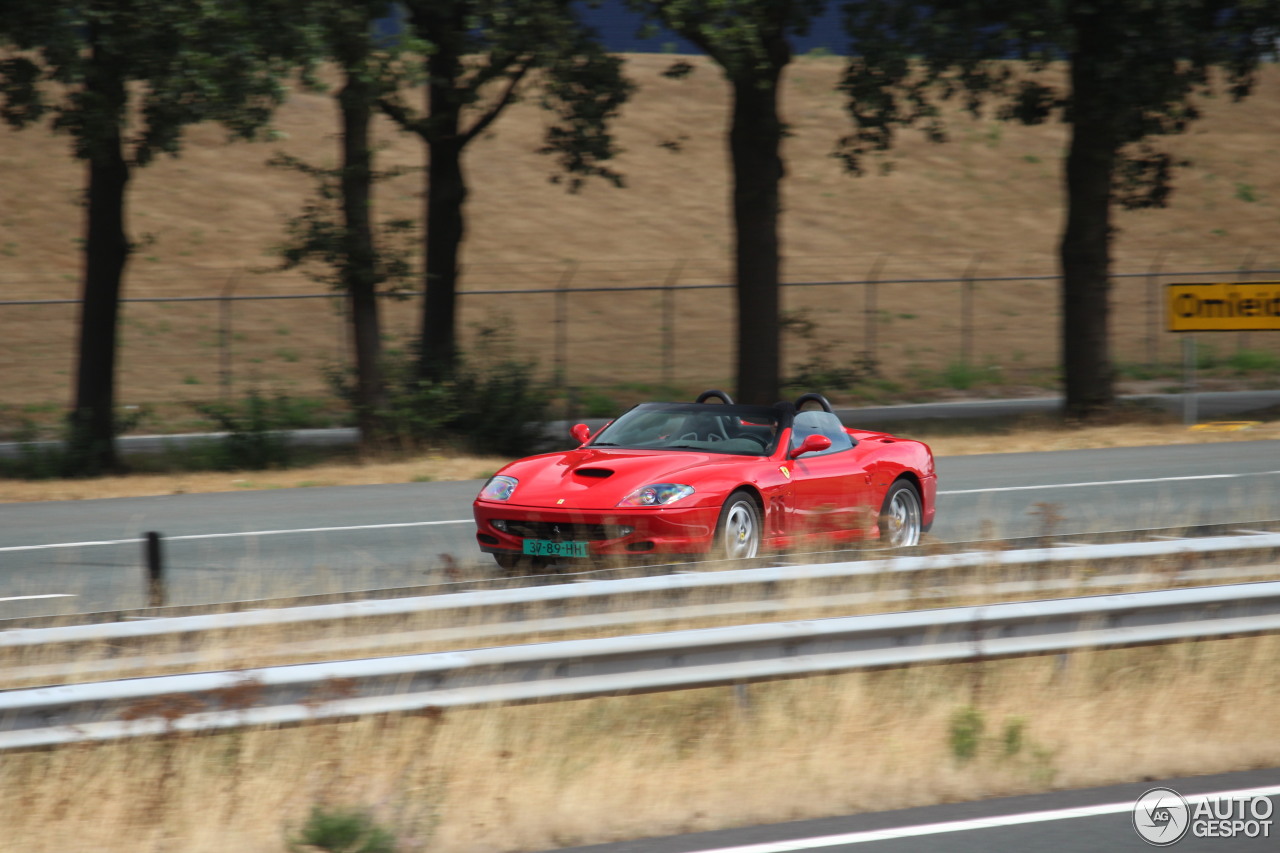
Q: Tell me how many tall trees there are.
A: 5